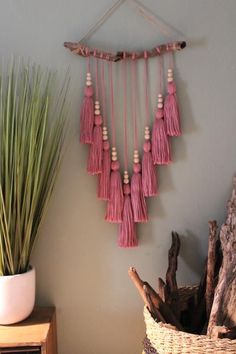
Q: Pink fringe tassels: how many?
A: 9